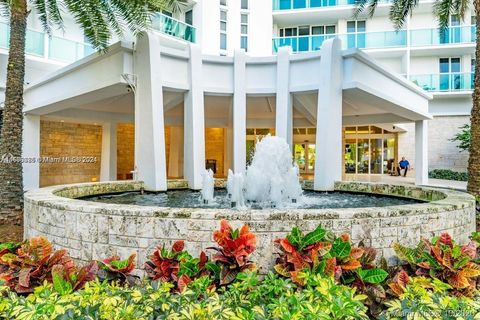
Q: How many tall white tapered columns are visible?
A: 5